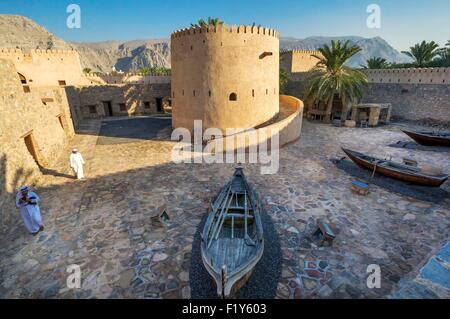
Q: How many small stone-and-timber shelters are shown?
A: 1